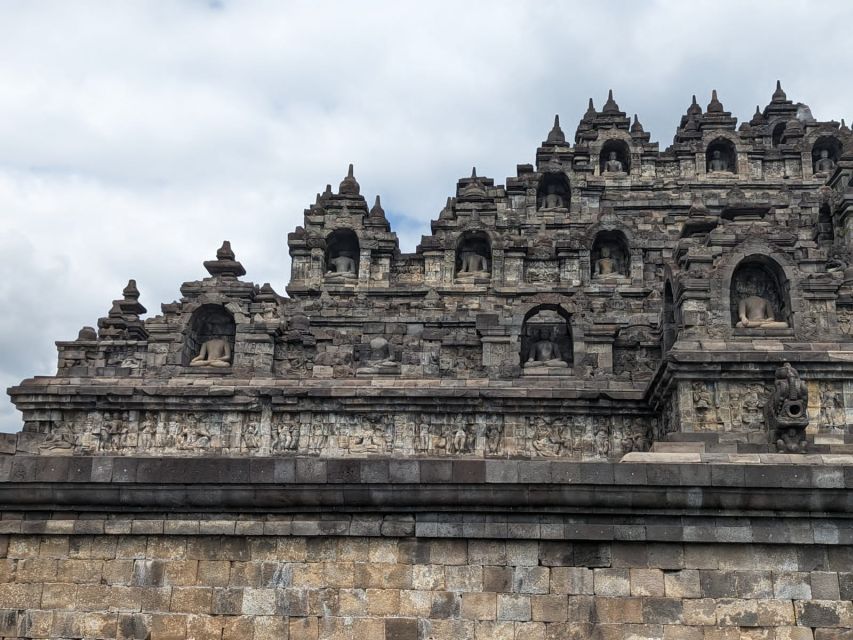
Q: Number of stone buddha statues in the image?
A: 11